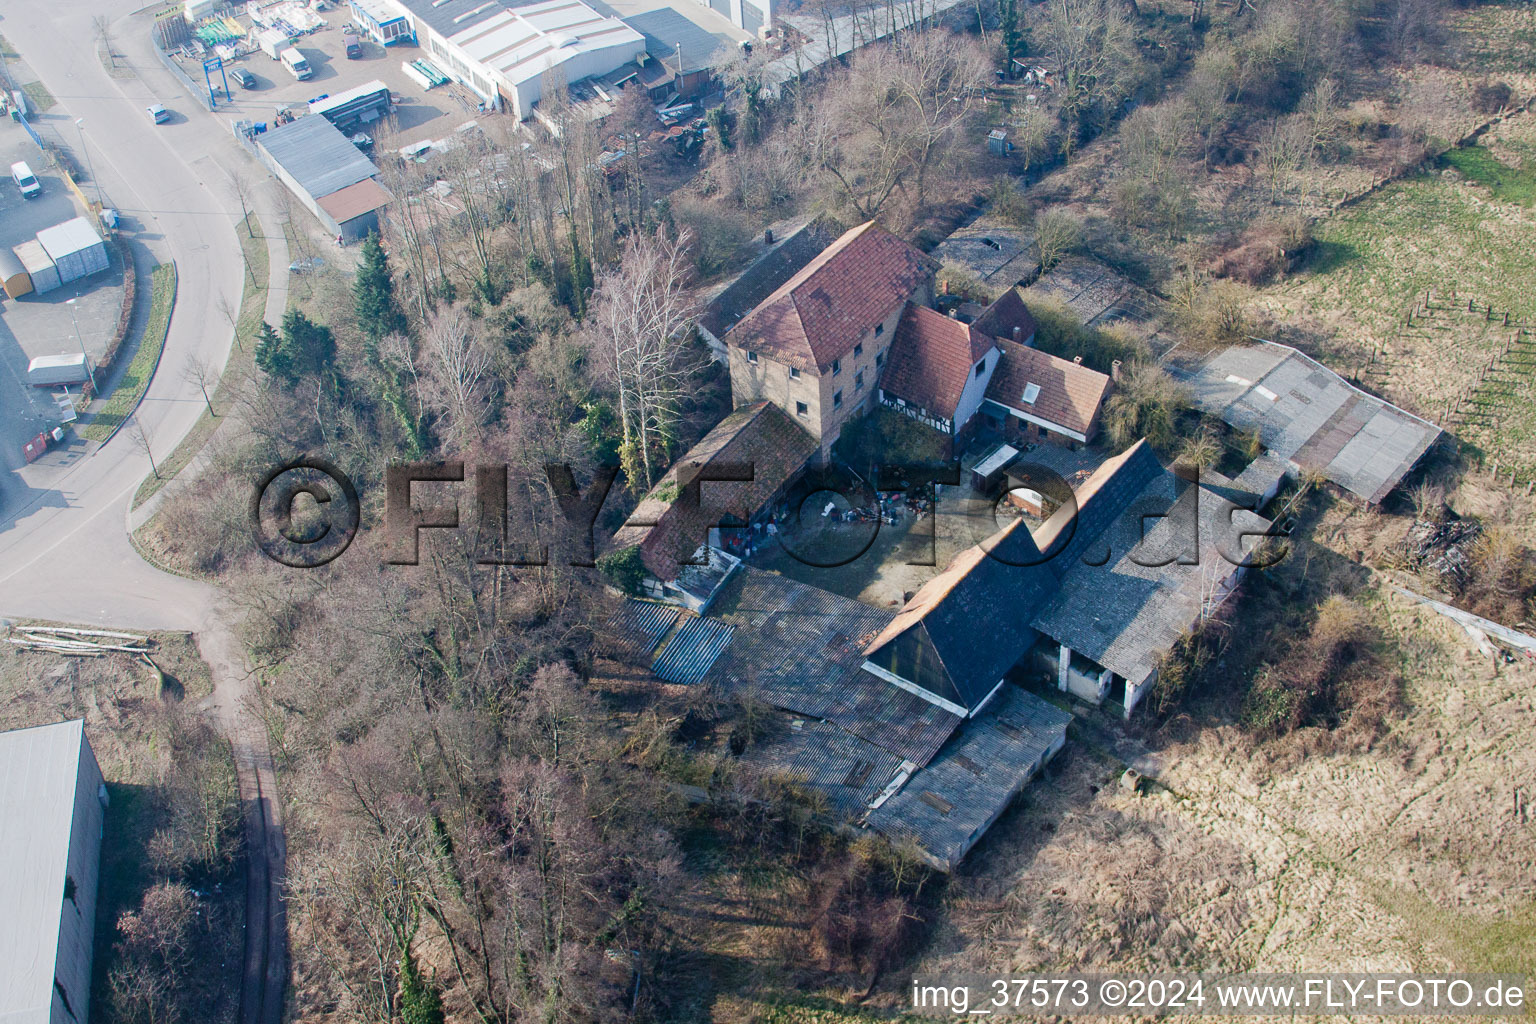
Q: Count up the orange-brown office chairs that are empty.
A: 0